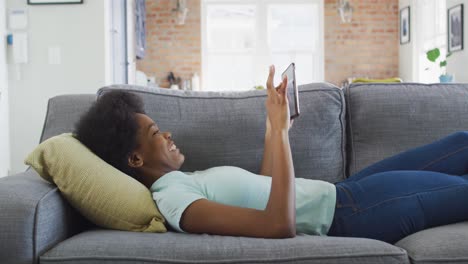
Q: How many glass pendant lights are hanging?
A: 2